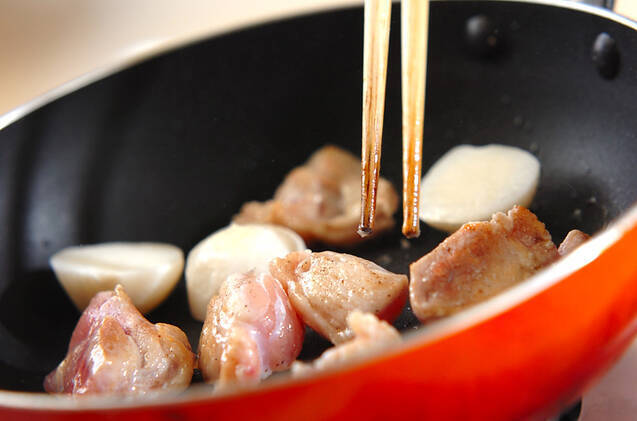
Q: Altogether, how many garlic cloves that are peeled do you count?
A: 3